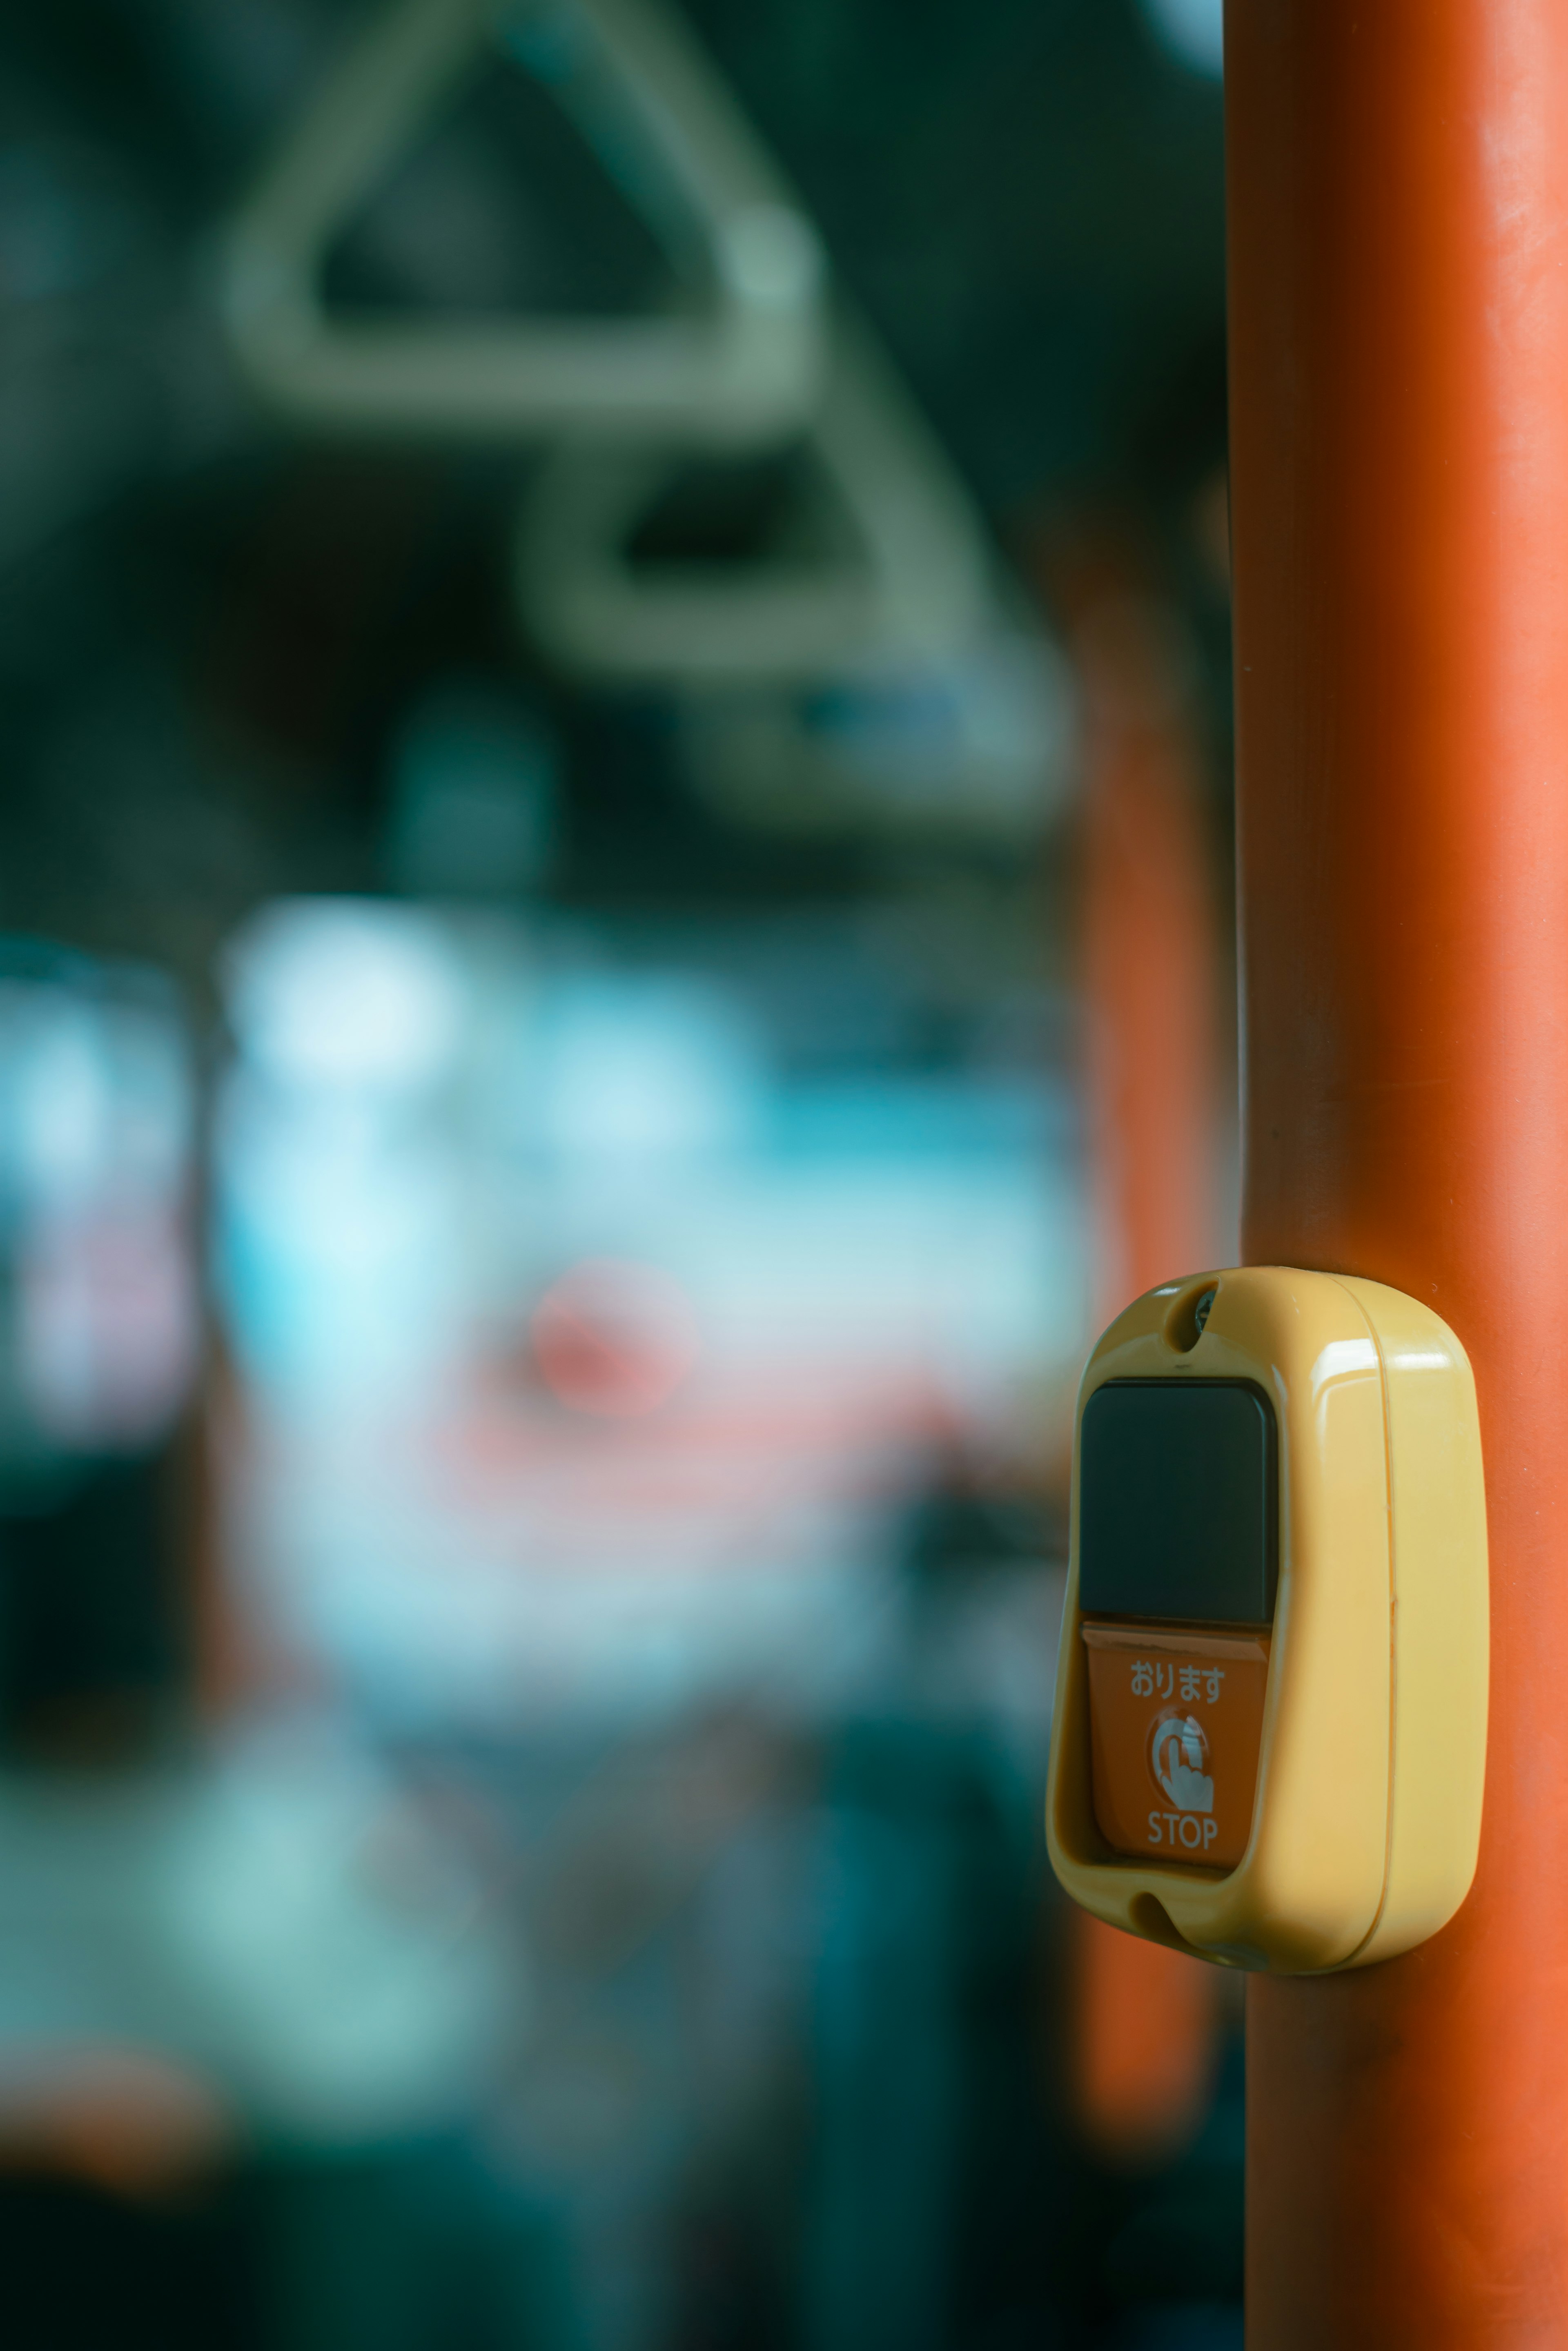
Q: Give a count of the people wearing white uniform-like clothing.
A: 0